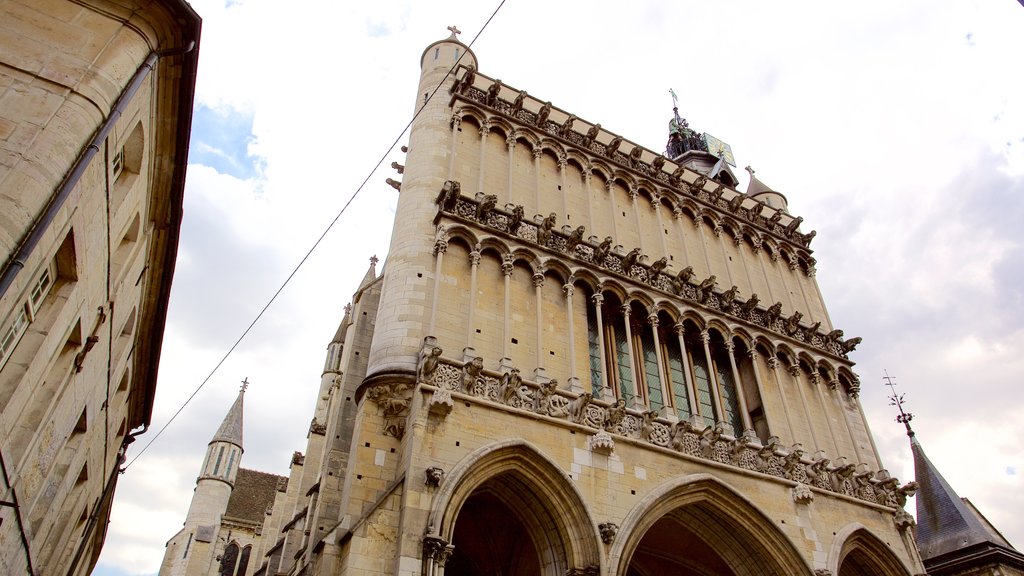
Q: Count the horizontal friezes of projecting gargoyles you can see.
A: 3